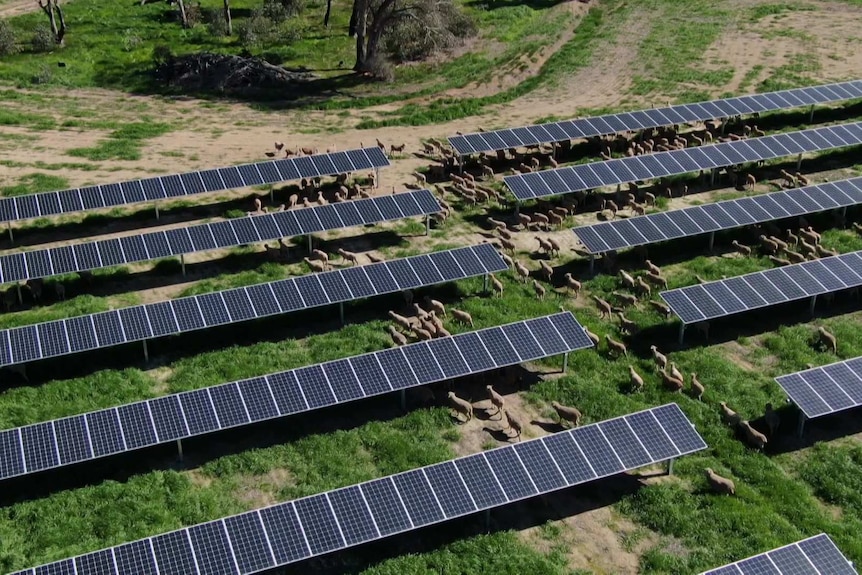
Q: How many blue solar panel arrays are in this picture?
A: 11